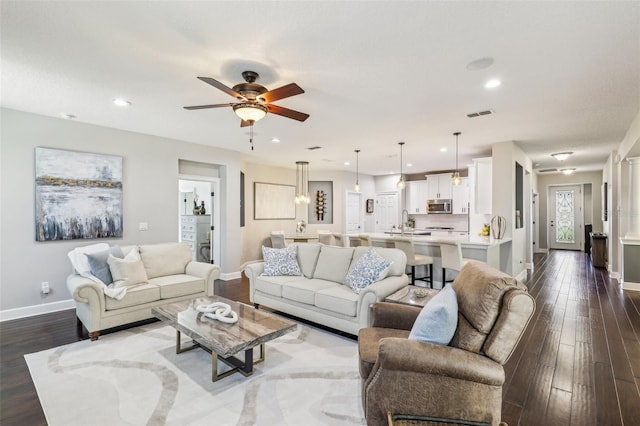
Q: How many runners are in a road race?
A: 0